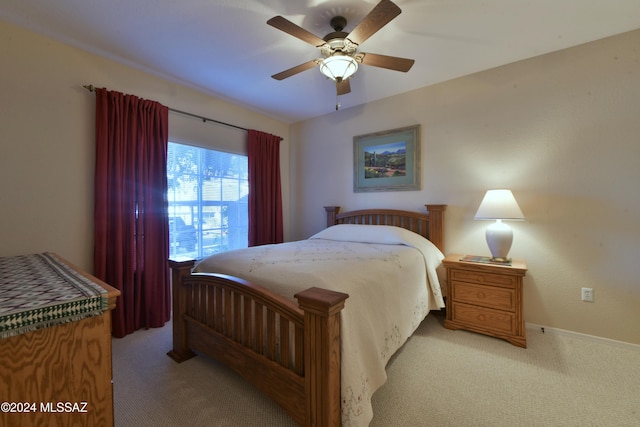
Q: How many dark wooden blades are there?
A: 5